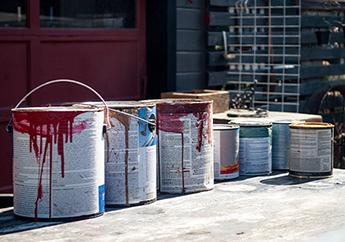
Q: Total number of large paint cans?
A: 3